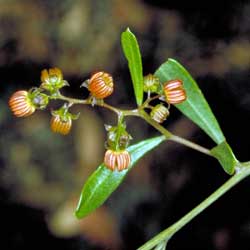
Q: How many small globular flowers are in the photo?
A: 8